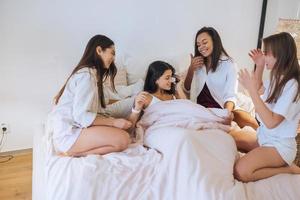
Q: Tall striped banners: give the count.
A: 0